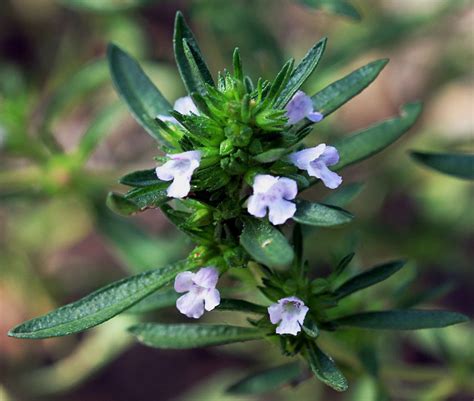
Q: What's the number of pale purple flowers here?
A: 7